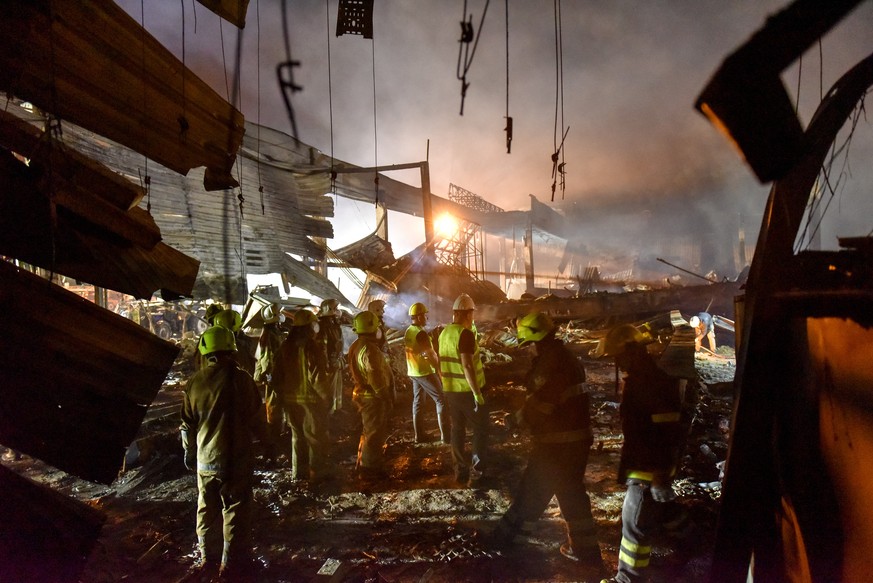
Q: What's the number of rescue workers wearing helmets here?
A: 13